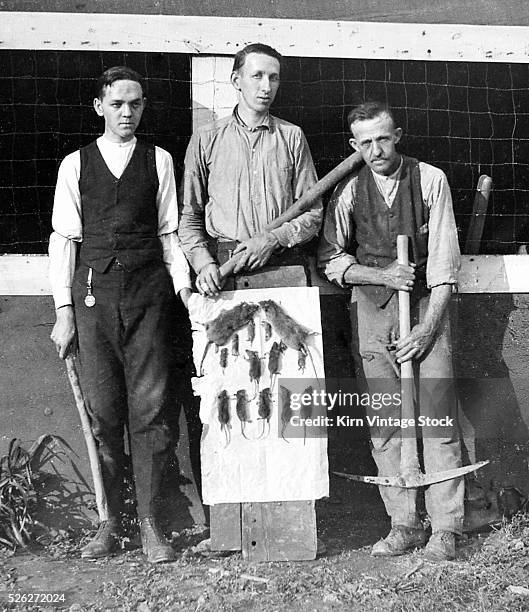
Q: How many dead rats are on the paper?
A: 14